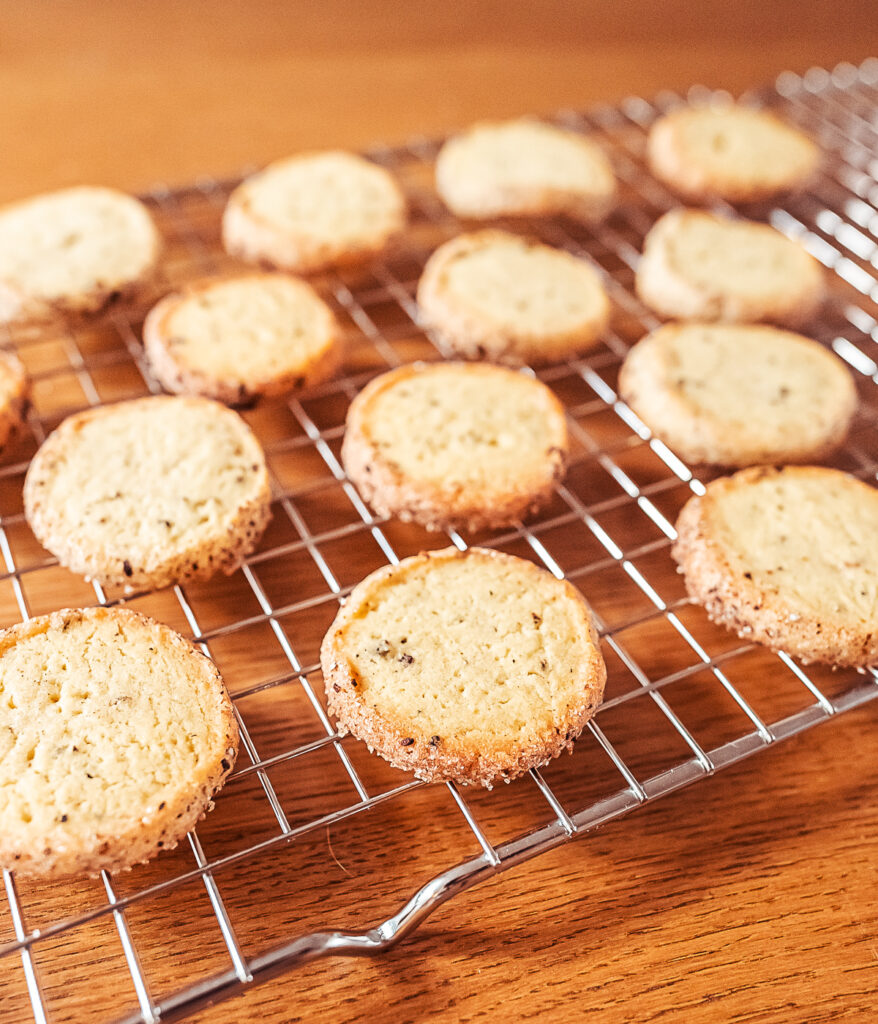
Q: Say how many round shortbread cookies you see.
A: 14